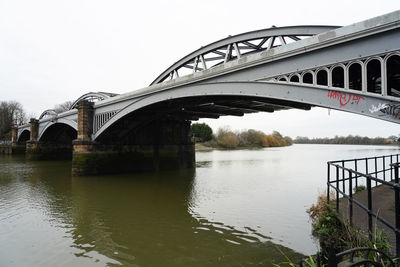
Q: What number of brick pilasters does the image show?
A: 3